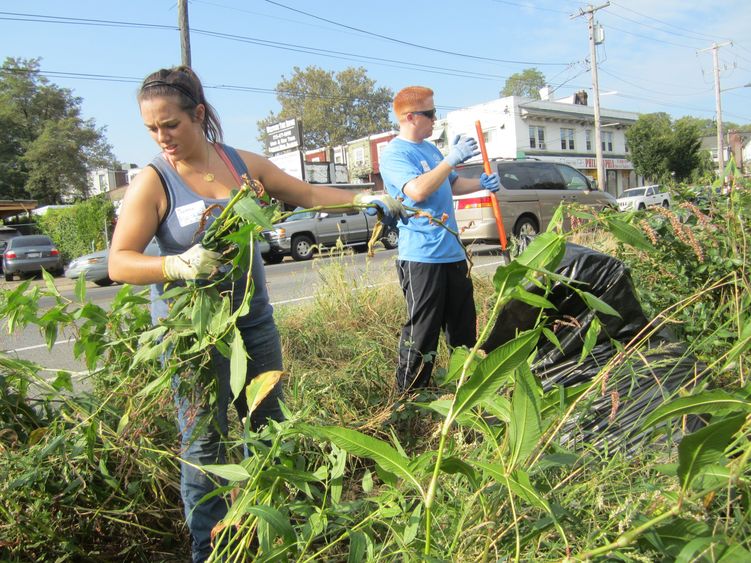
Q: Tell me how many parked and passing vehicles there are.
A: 6